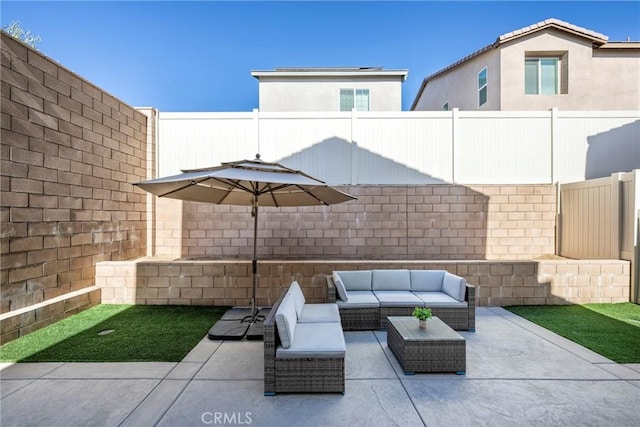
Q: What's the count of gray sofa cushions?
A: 12